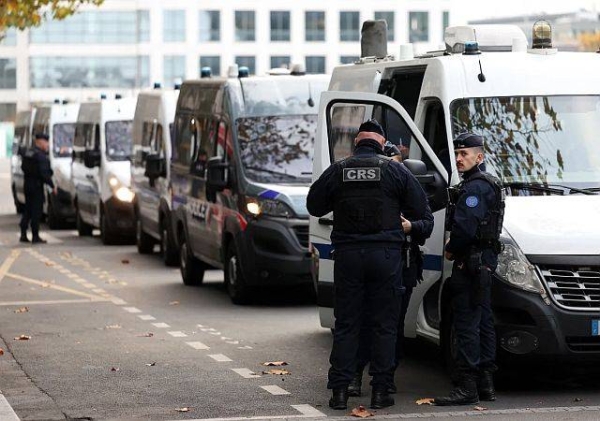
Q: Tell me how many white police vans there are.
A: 5